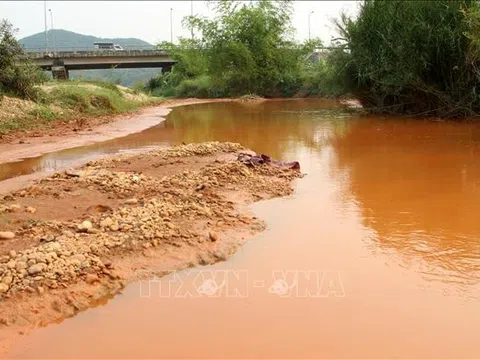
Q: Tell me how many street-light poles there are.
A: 5